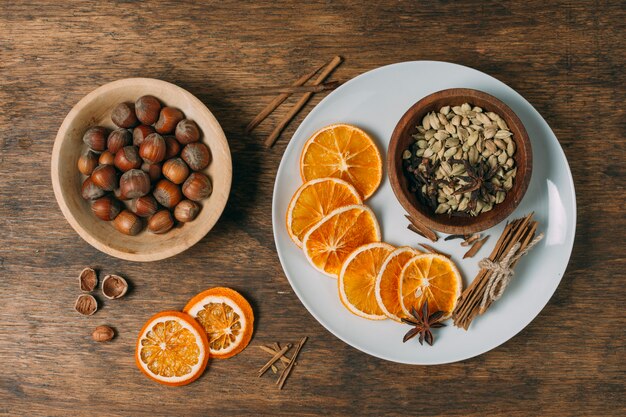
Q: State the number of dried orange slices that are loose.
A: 2